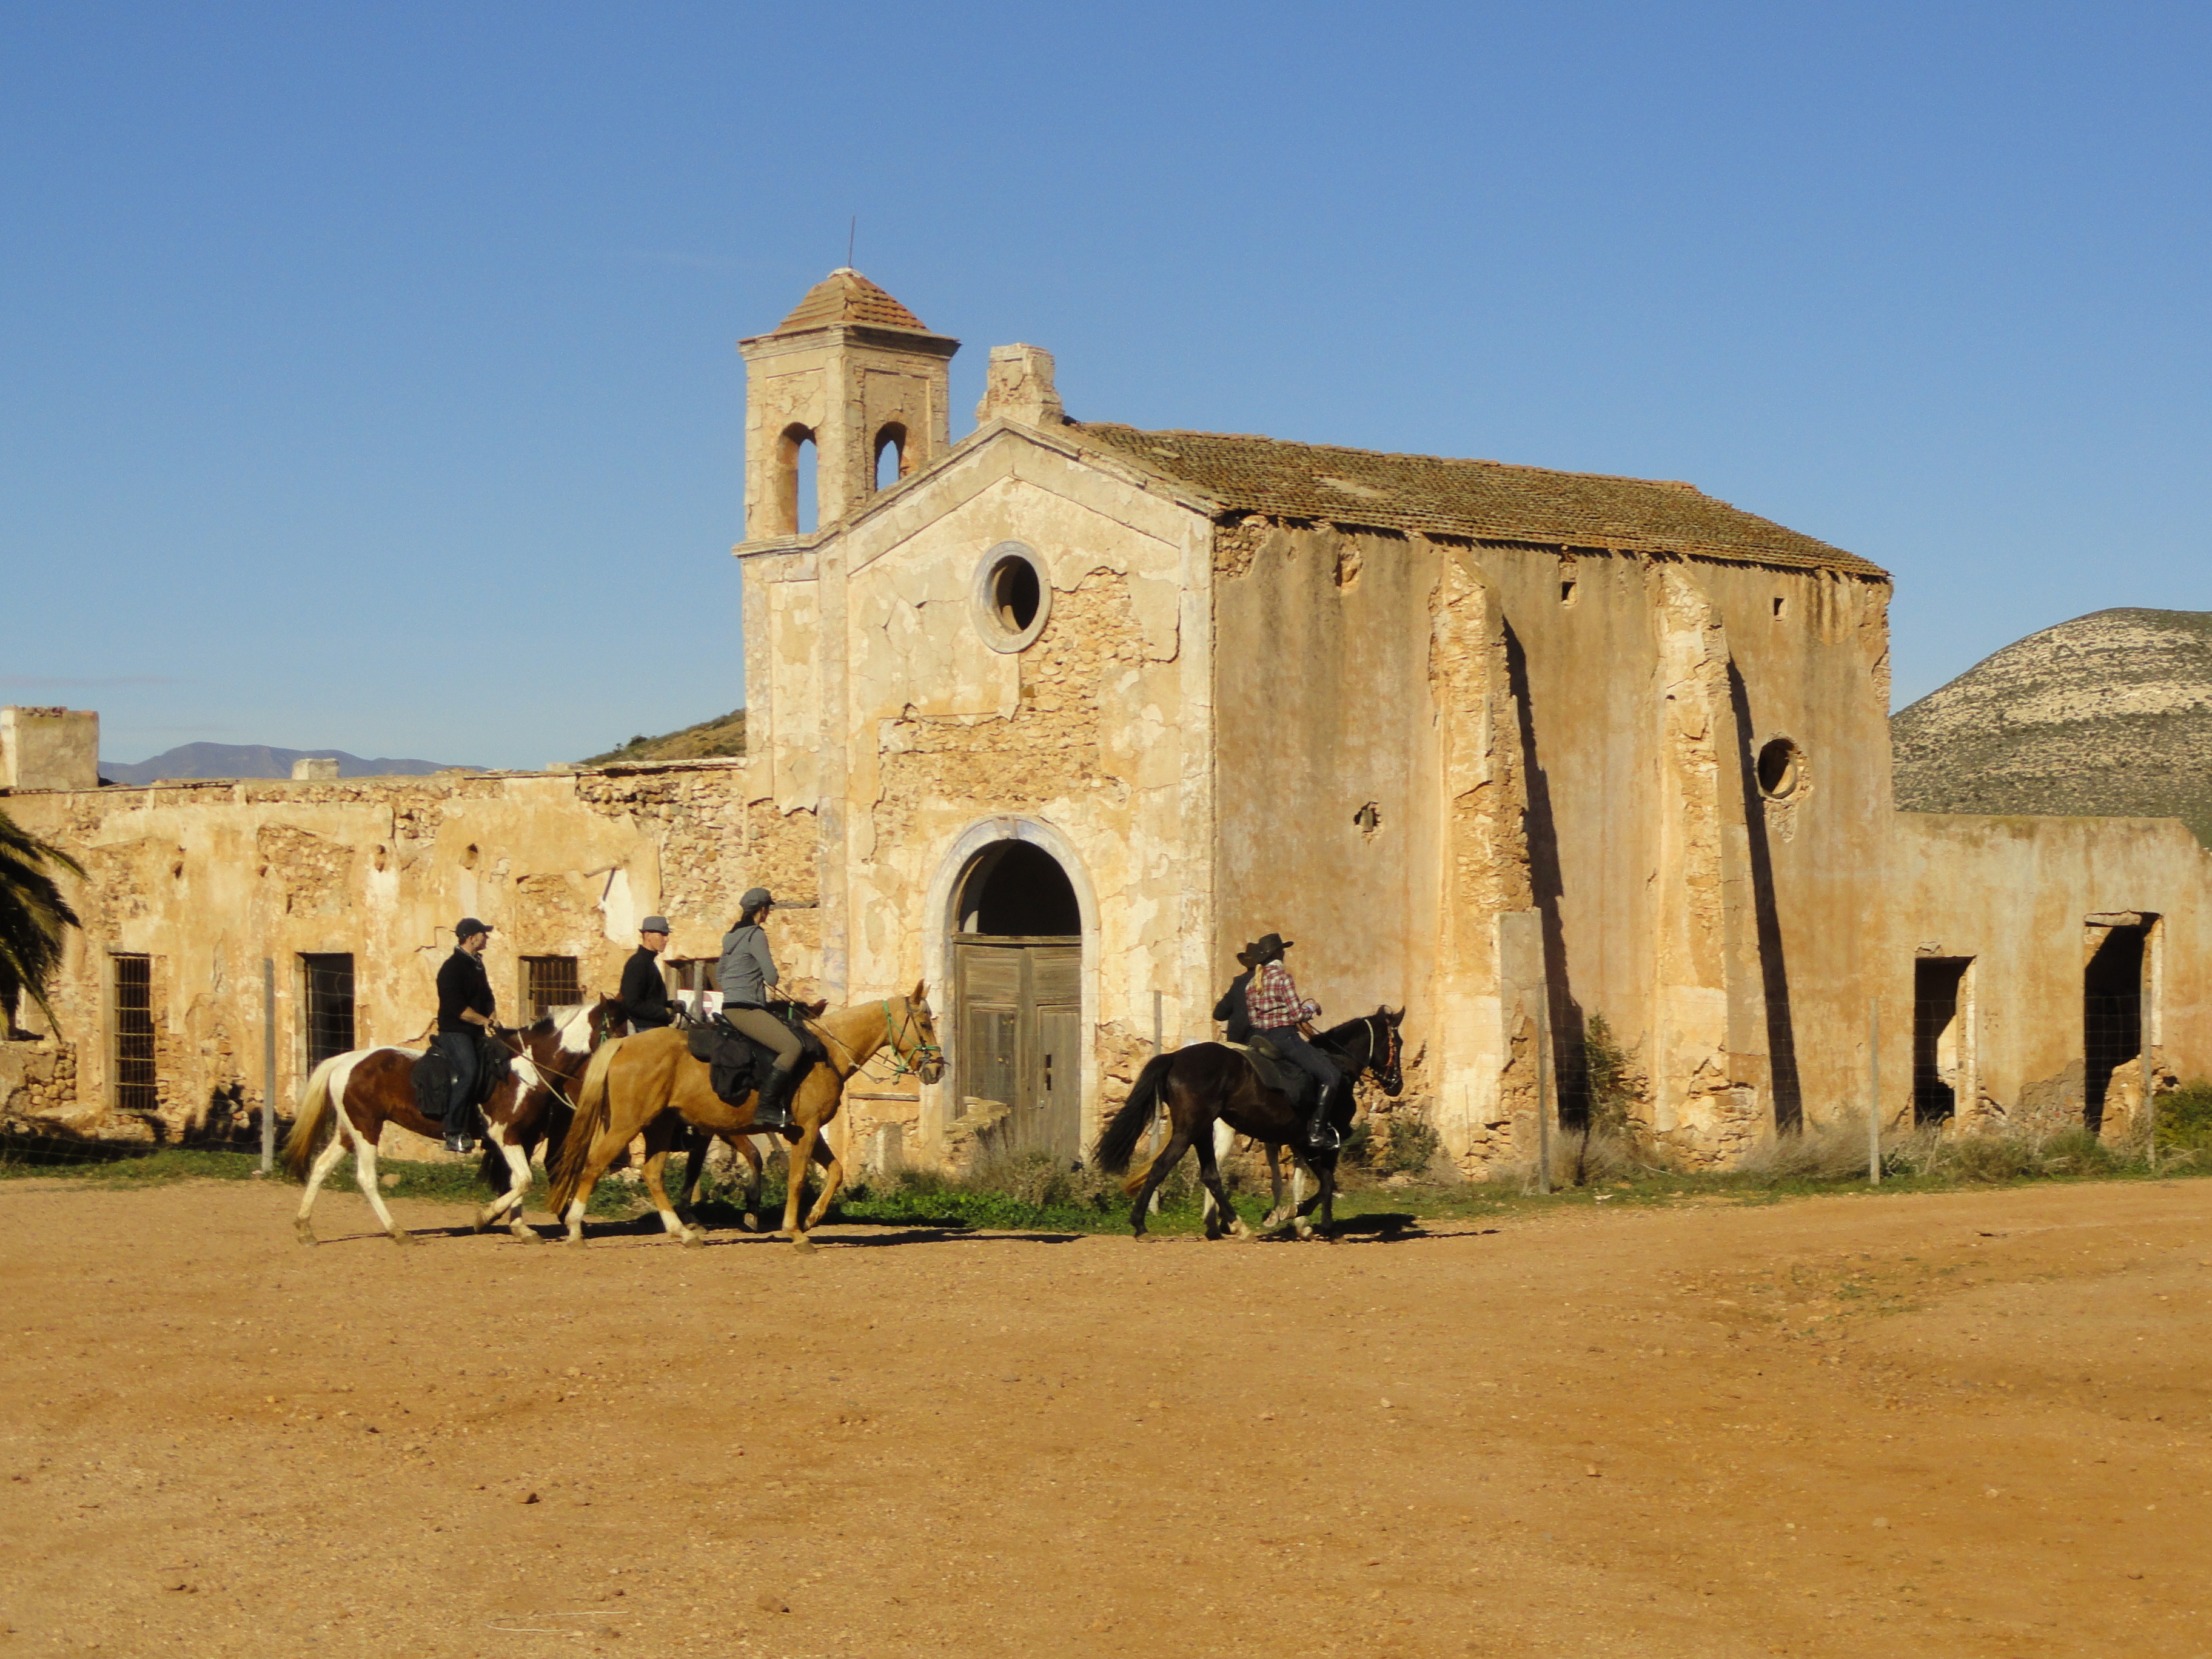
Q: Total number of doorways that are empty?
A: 2